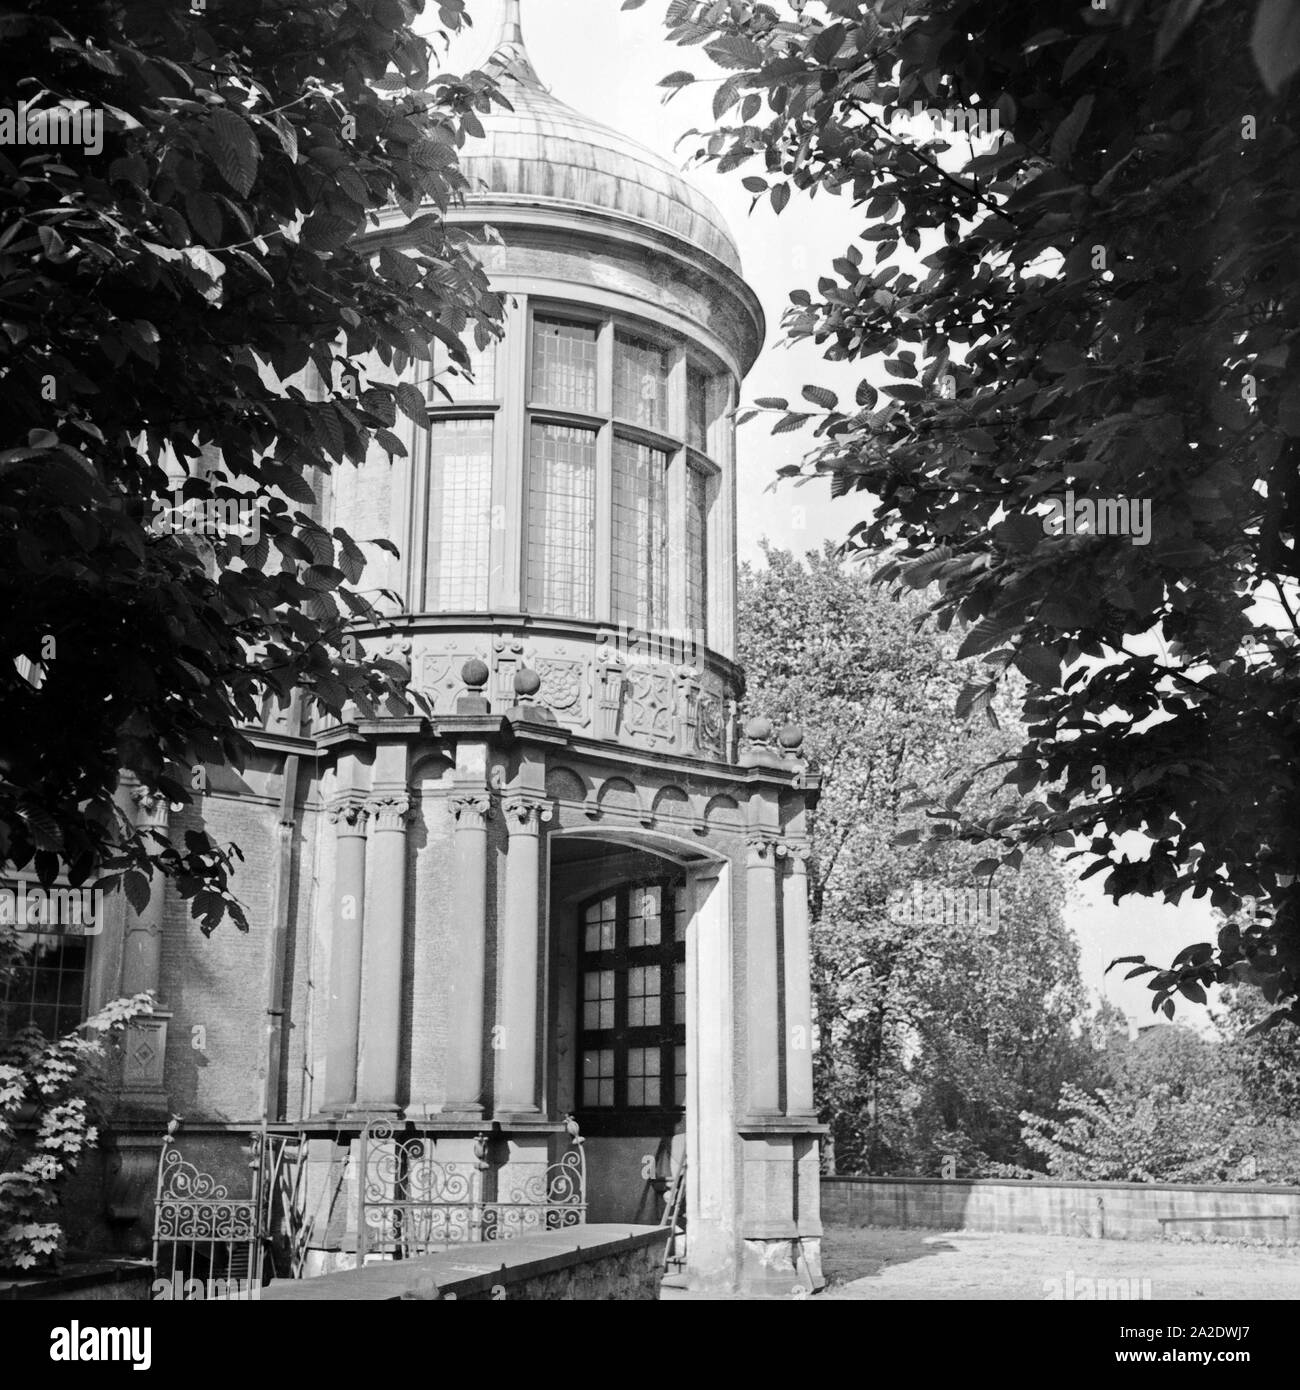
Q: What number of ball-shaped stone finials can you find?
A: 4